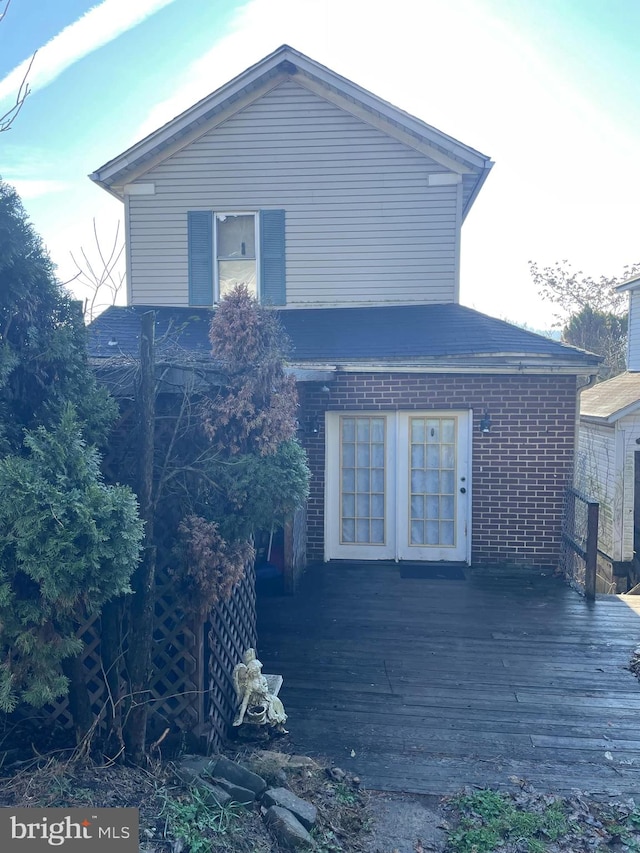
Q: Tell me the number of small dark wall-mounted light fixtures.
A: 2